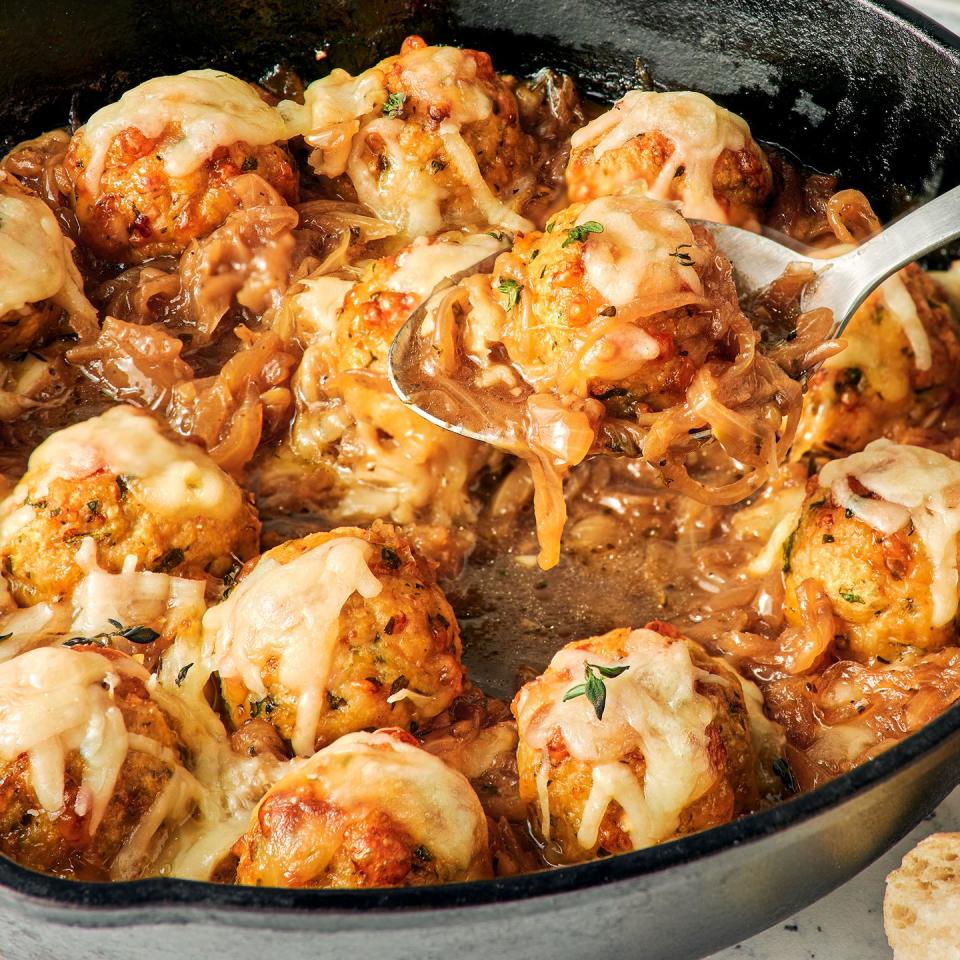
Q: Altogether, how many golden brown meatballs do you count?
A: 13